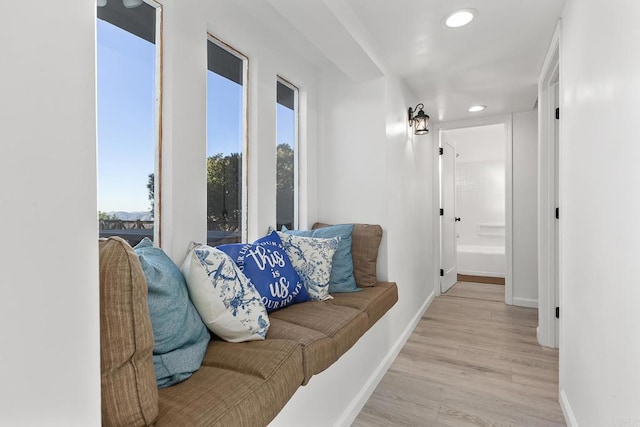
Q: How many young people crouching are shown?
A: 0